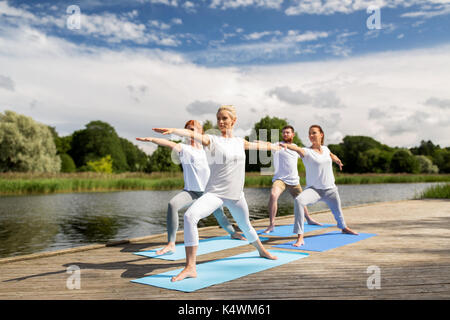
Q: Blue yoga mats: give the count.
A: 4